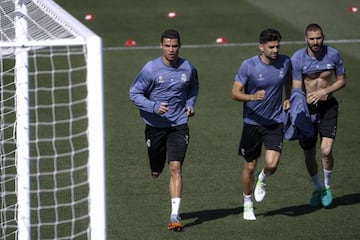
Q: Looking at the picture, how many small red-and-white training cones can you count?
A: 5